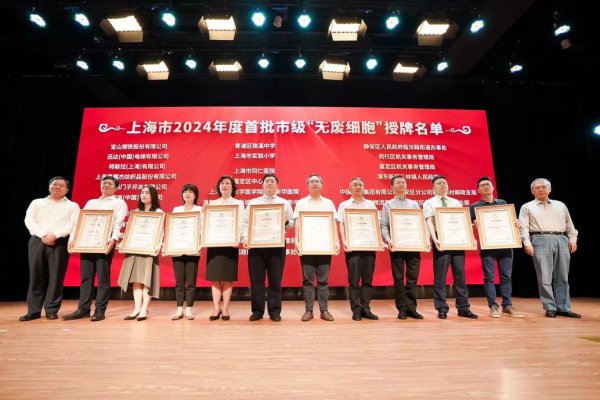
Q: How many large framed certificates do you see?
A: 10